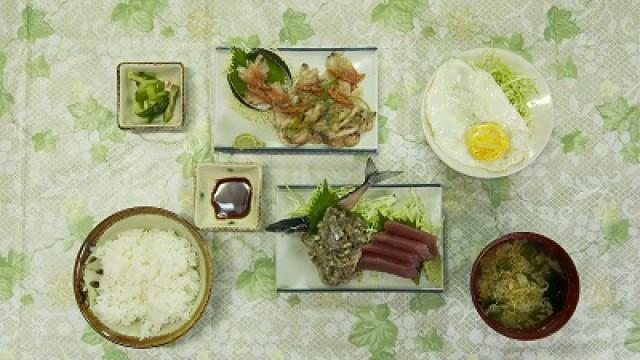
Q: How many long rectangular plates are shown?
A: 2